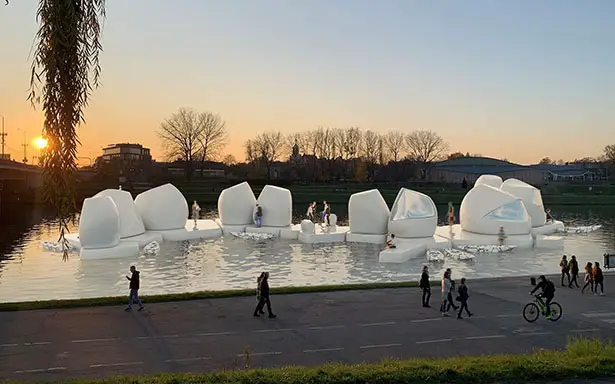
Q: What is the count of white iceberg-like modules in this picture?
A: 10